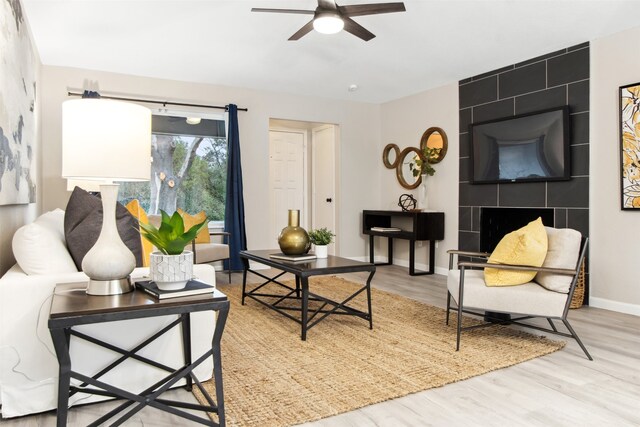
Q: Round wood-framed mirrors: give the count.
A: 3